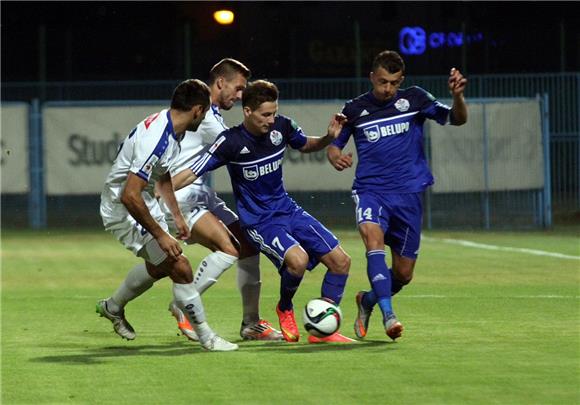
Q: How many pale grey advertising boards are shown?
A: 3